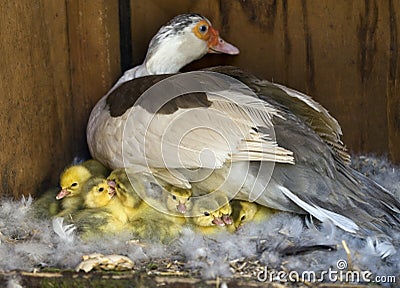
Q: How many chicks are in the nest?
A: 7